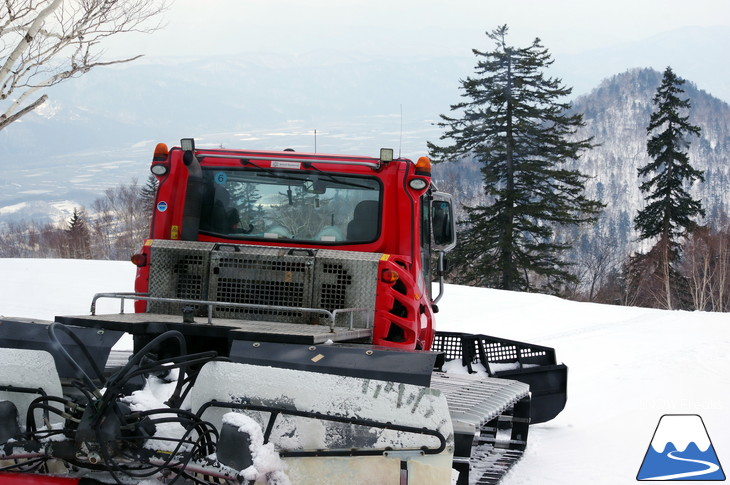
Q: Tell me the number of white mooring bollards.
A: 0